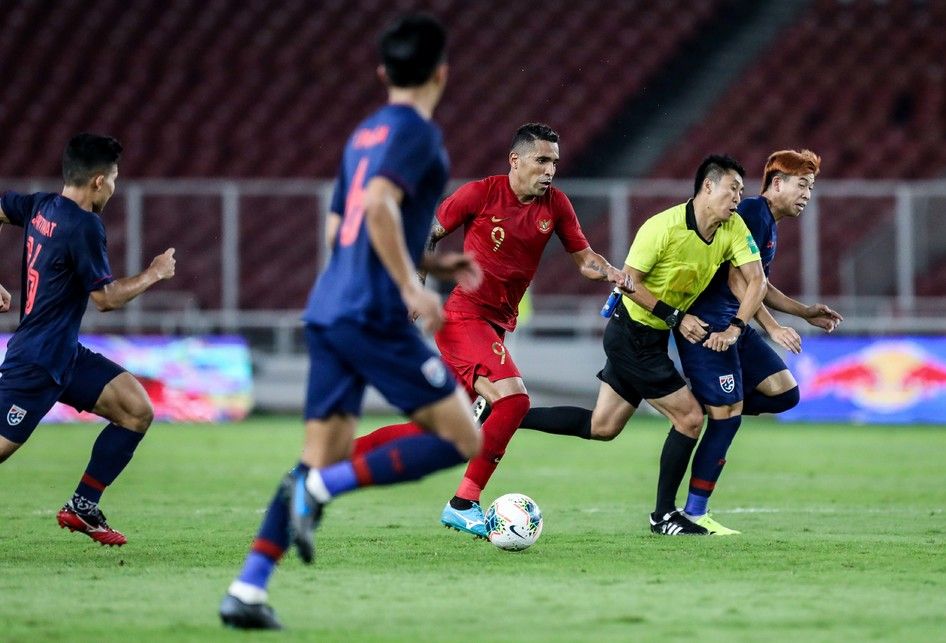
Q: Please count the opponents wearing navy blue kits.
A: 3